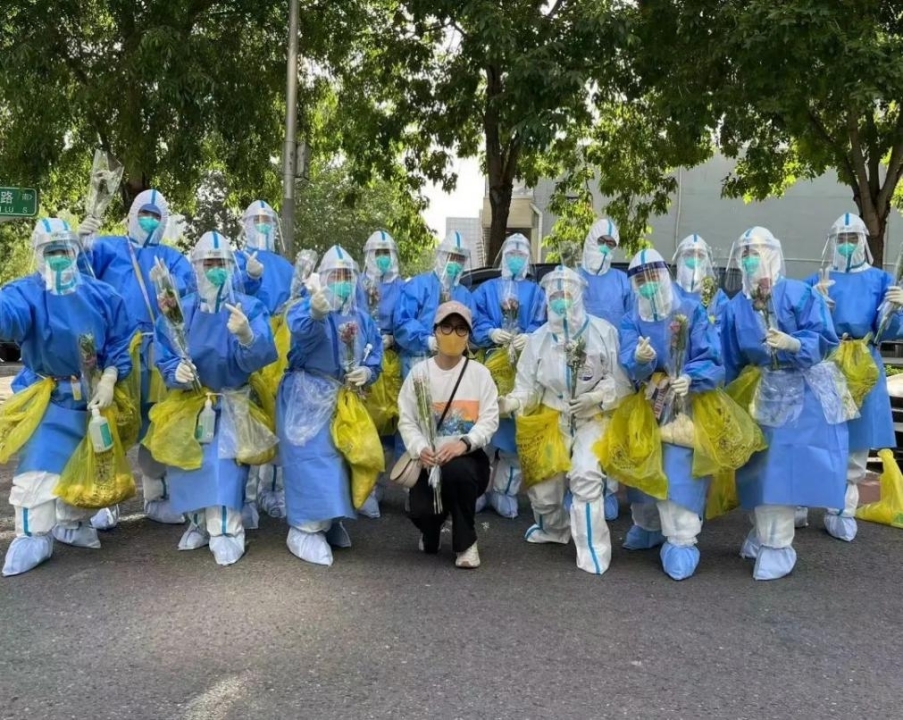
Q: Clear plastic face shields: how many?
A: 12